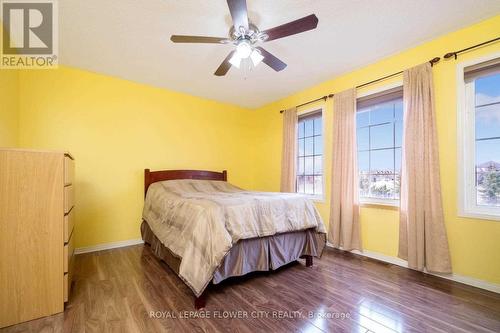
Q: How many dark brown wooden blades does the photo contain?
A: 5